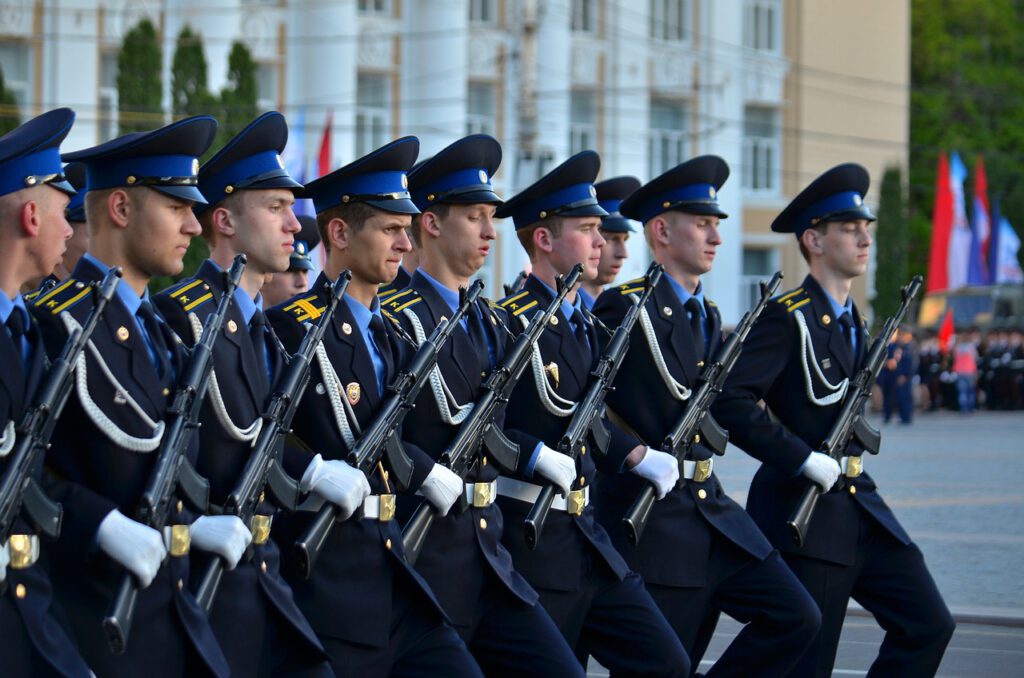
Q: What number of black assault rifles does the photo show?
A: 8